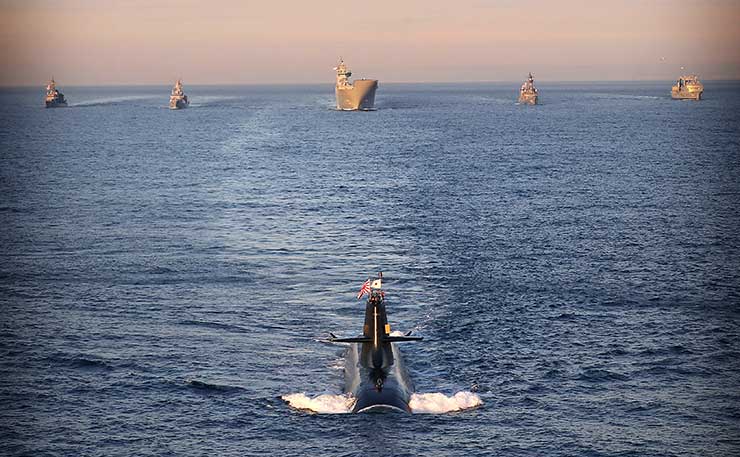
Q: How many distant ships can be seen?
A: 5